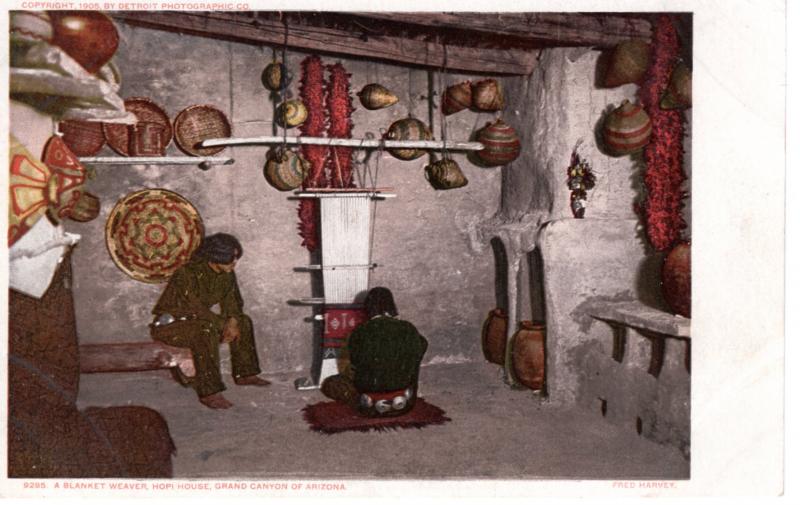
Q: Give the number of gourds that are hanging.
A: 12